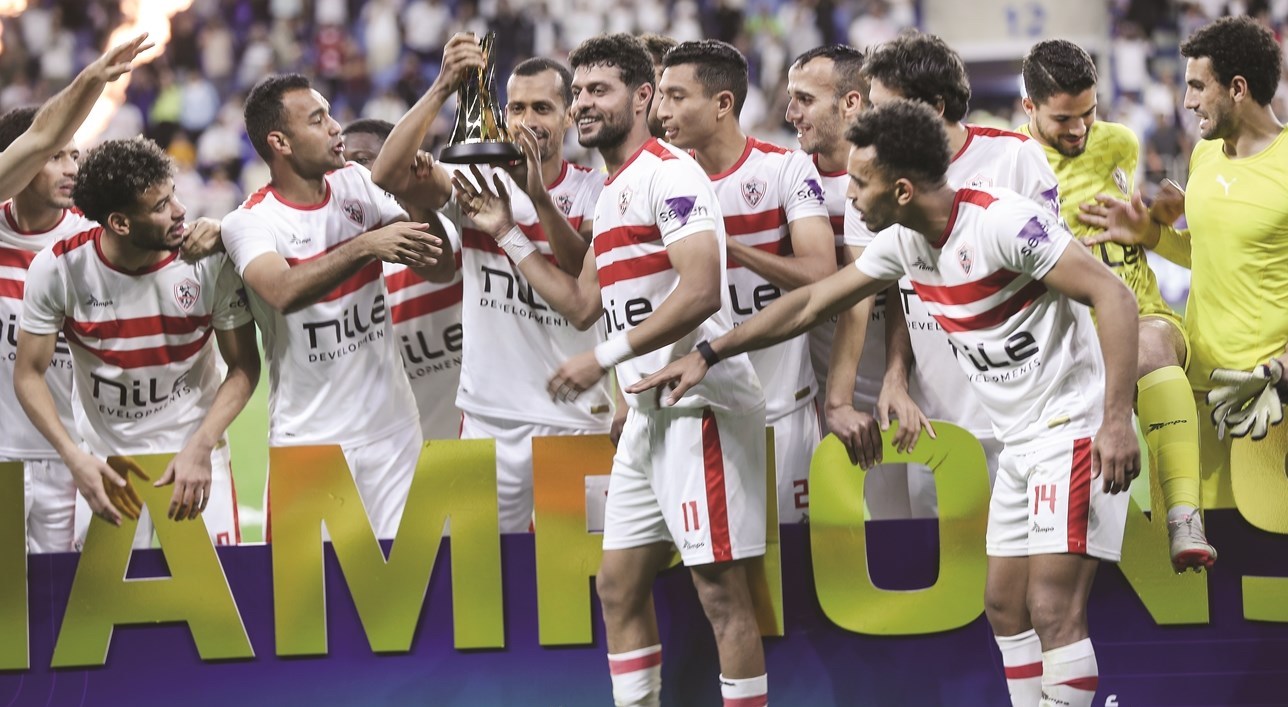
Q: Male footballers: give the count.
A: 13